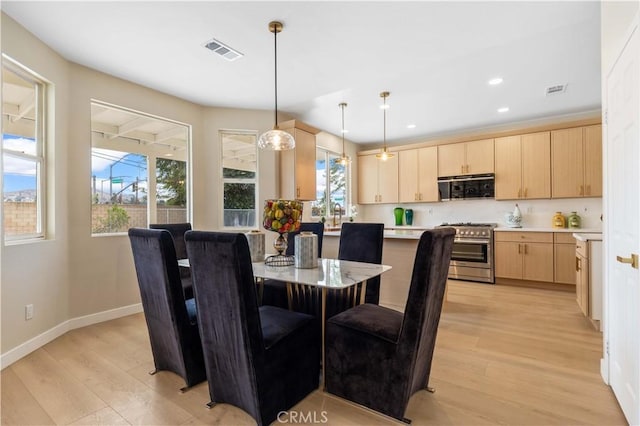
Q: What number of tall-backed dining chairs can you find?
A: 6